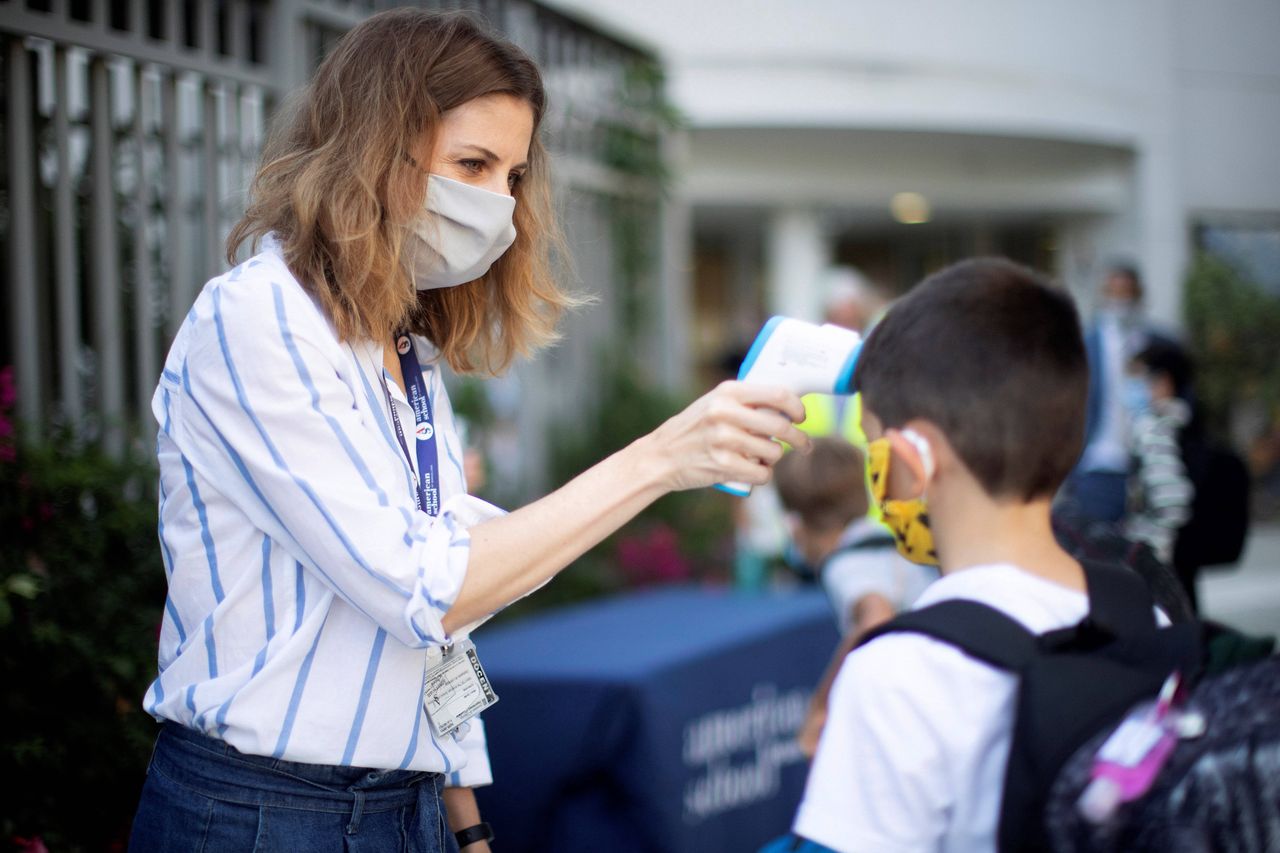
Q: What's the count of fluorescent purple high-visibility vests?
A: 0